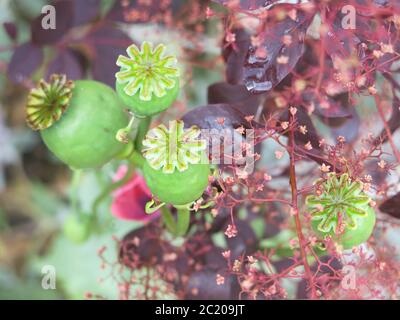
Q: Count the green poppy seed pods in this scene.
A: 4